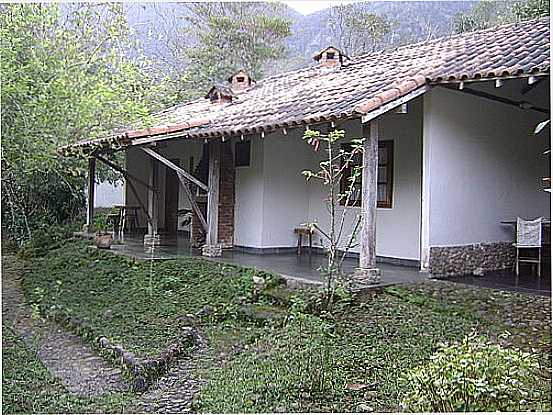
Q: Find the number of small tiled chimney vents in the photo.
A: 3